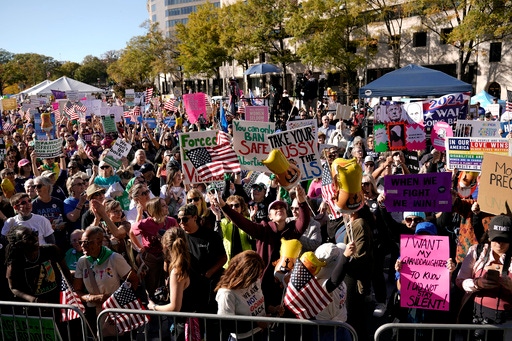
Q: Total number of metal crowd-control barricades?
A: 3